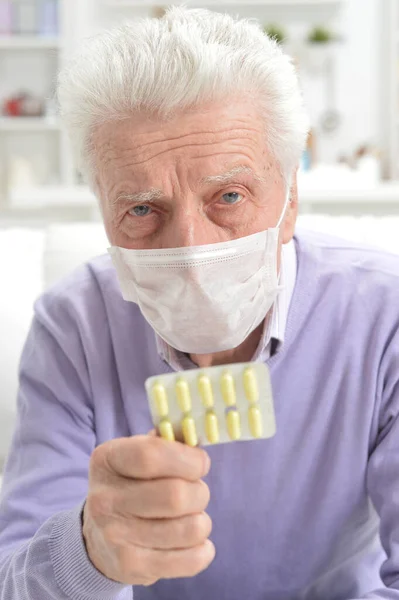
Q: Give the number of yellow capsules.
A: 10